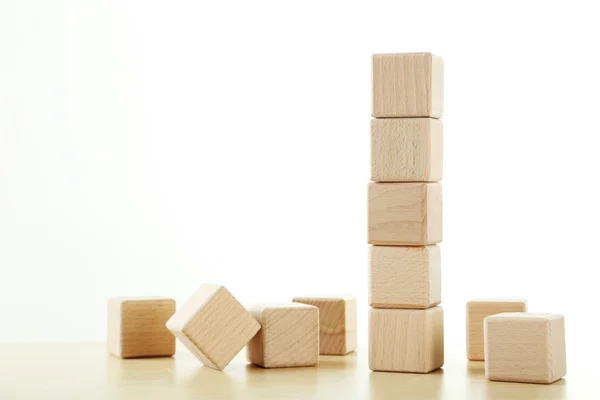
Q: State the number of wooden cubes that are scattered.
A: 6